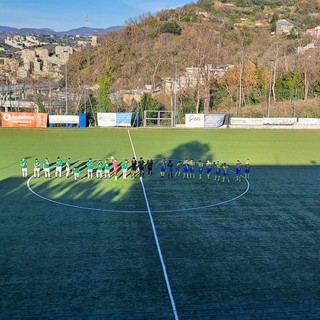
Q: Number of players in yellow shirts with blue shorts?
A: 10